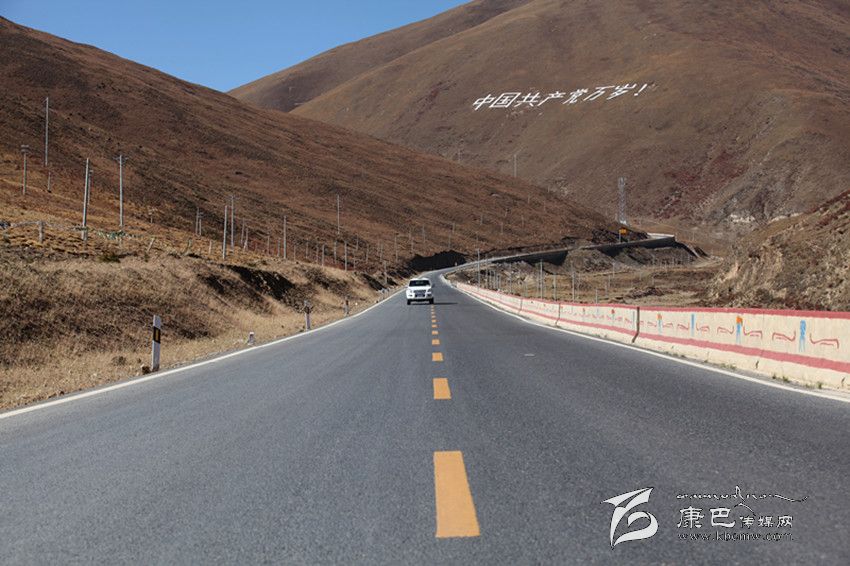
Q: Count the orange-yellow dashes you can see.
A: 11